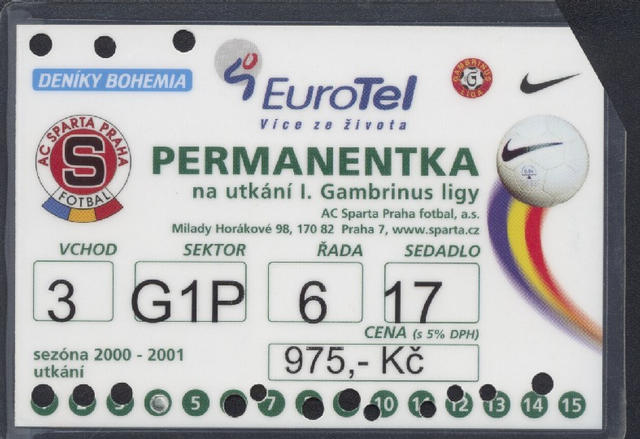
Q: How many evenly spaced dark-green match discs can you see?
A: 15